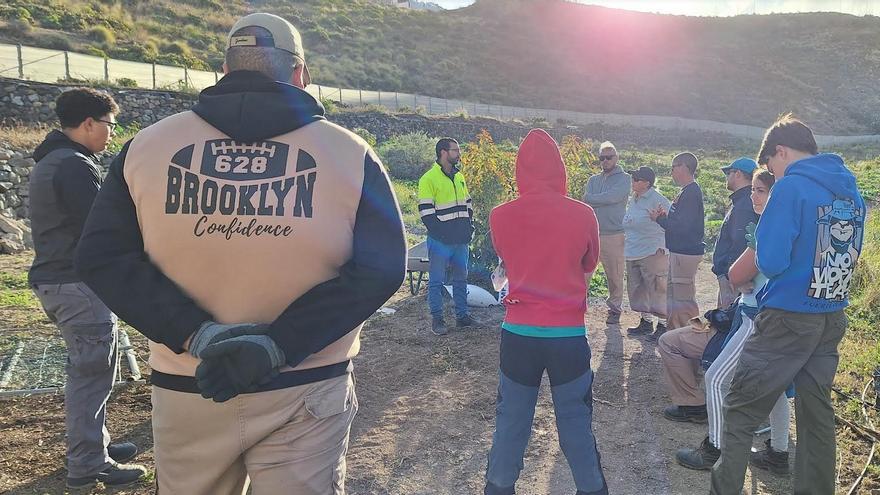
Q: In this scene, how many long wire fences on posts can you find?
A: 1